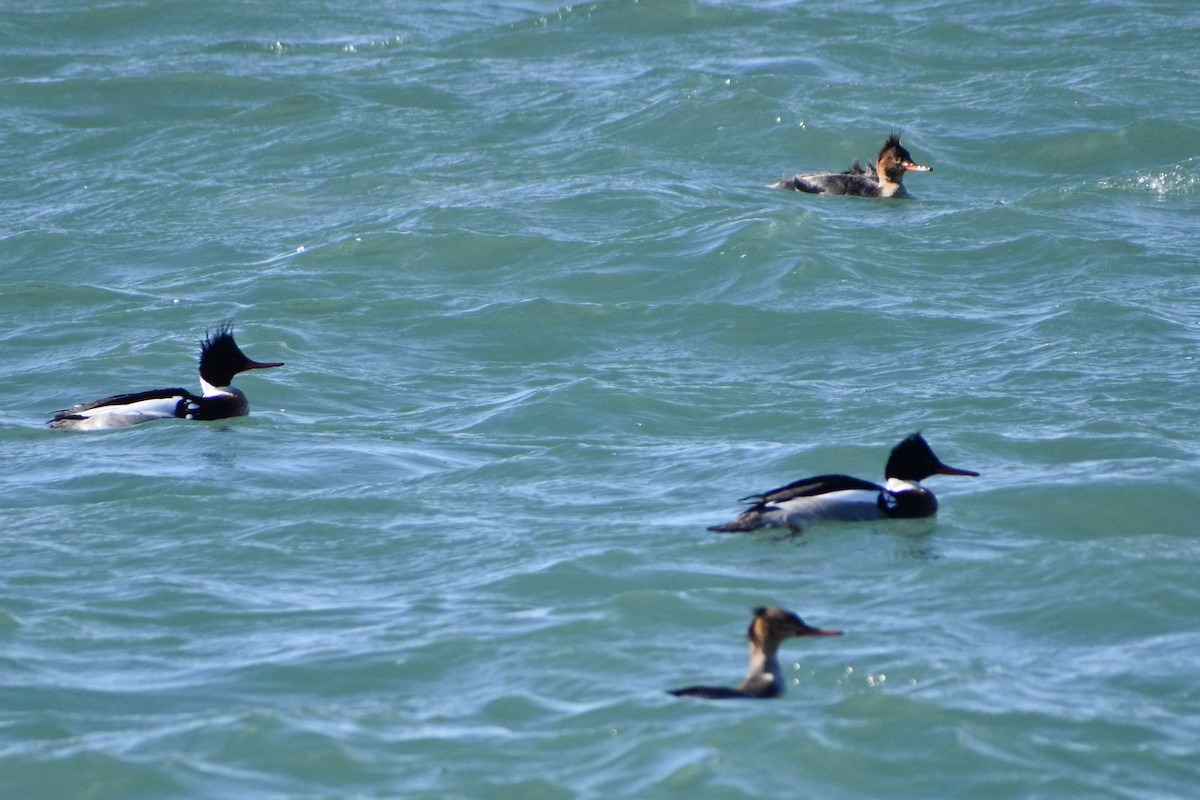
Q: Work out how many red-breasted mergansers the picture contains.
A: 4